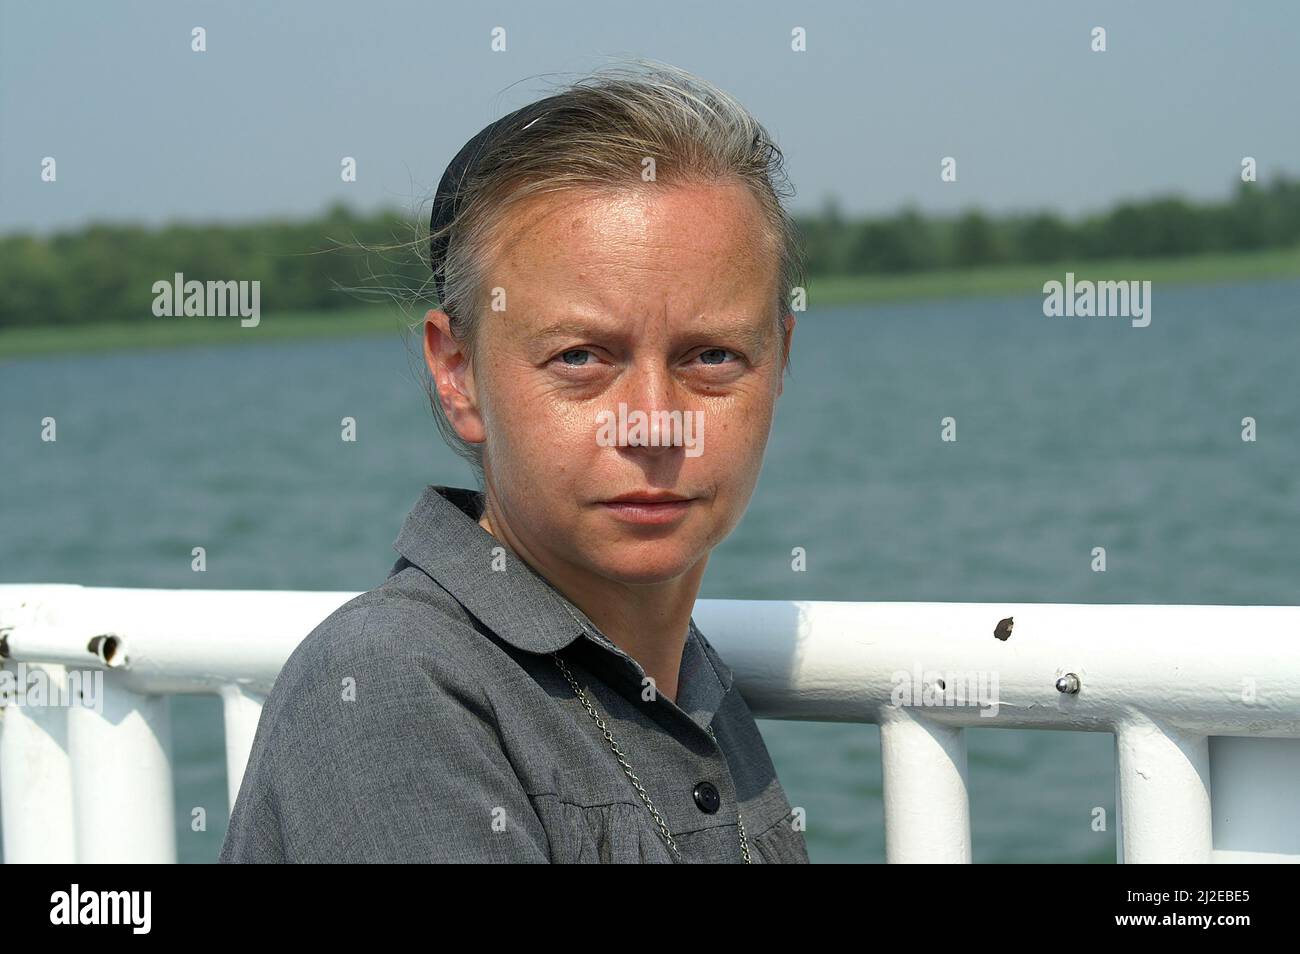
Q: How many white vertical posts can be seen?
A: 5